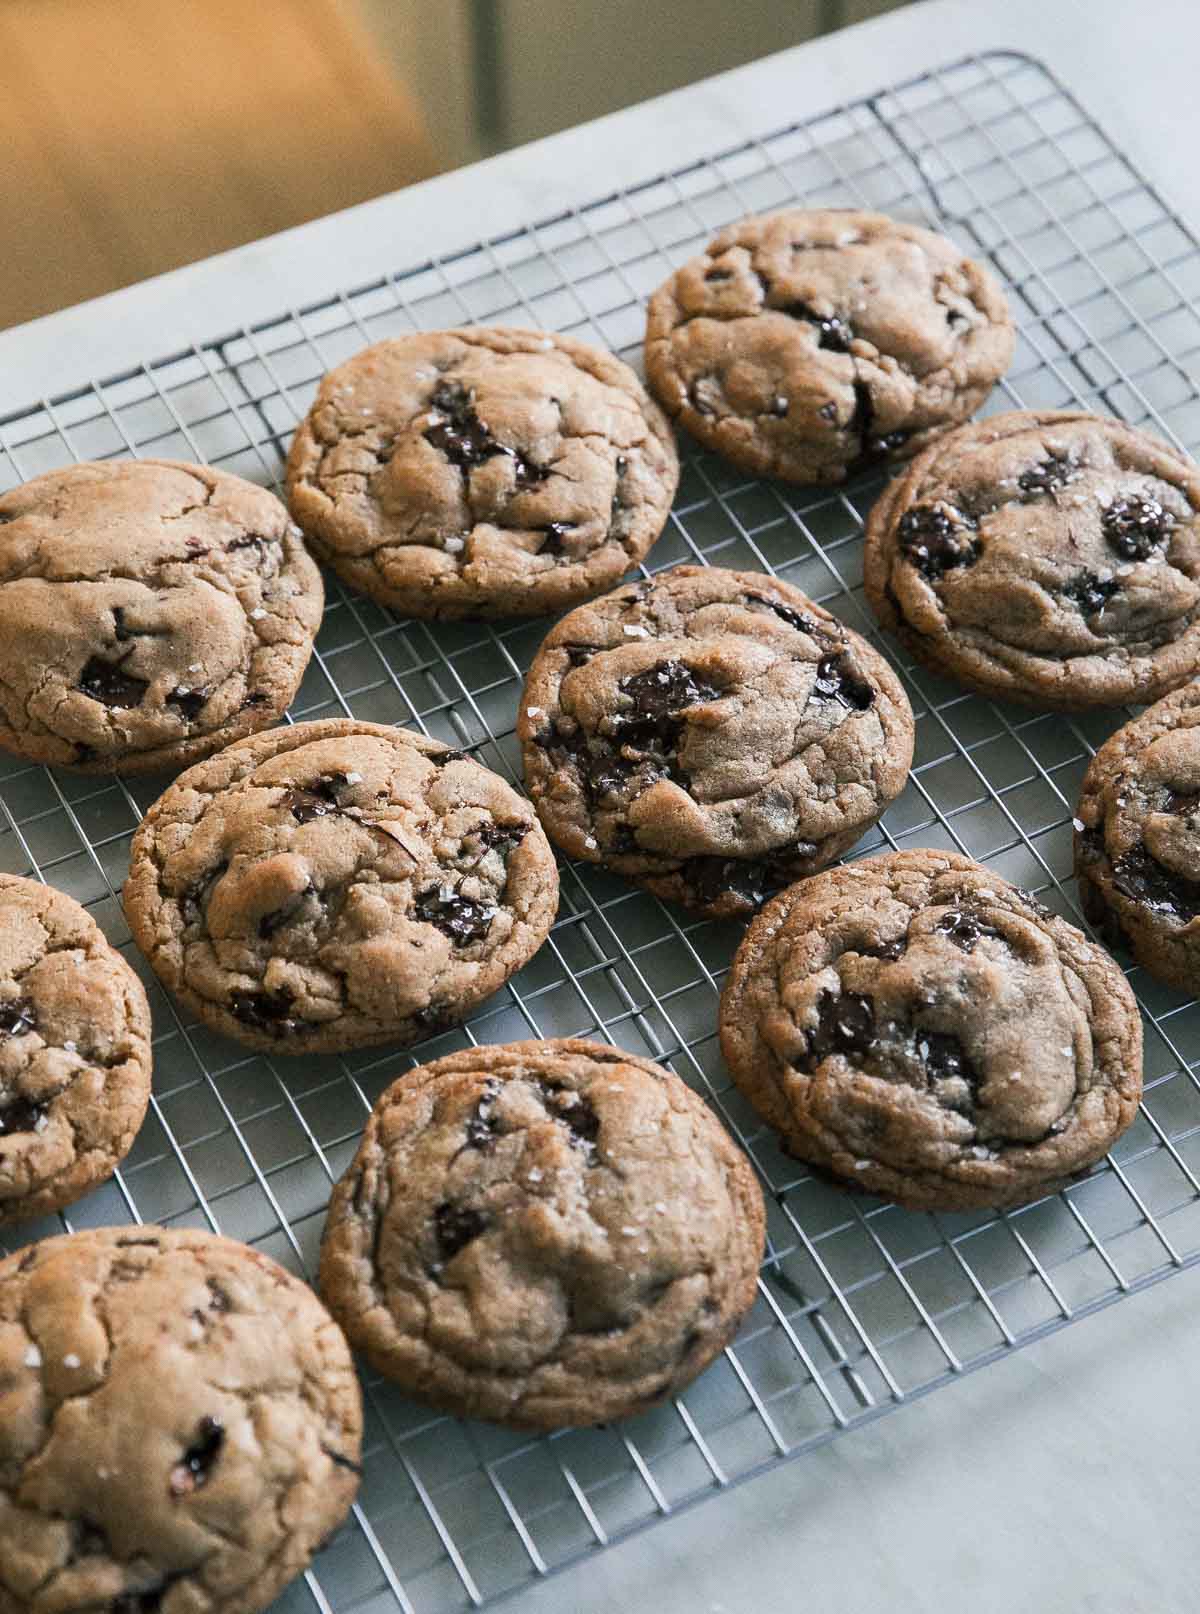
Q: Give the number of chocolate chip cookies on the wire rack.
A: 11